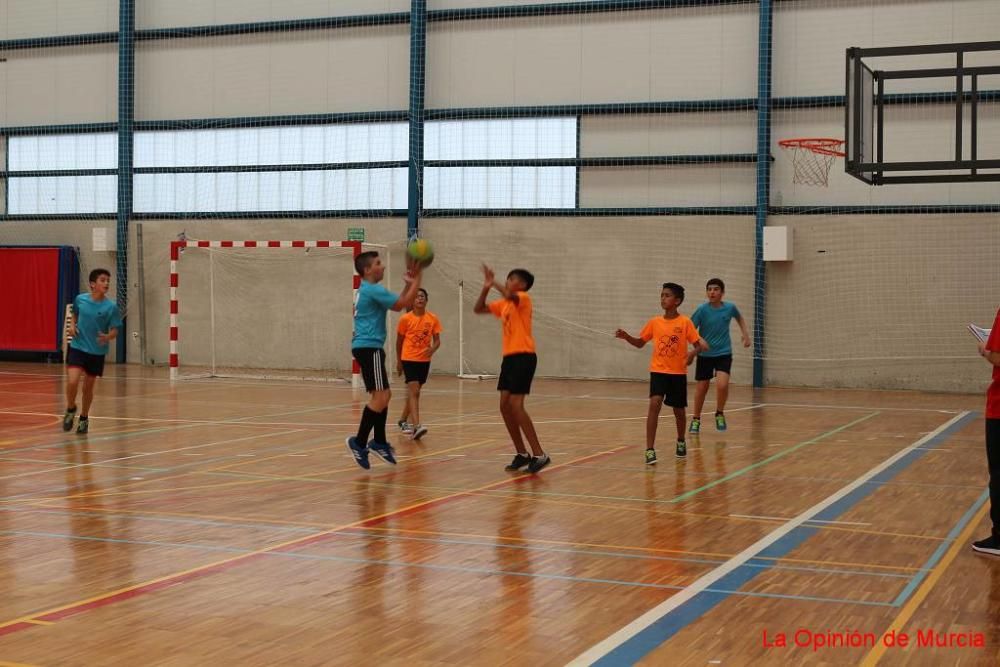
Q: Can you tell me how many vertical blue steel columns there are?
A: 3